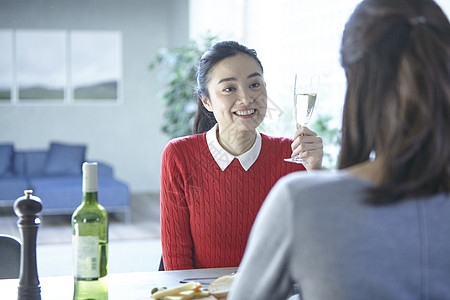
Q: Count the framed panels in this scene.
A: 3